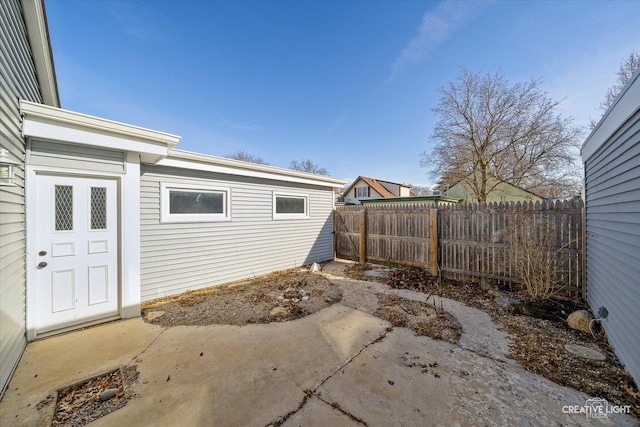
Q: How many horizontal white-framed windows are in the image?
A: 2